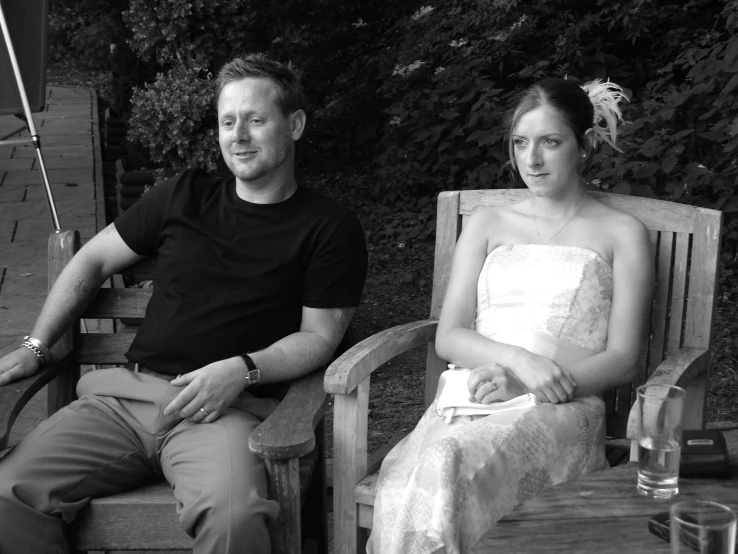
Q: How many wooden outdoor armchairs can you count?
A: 2